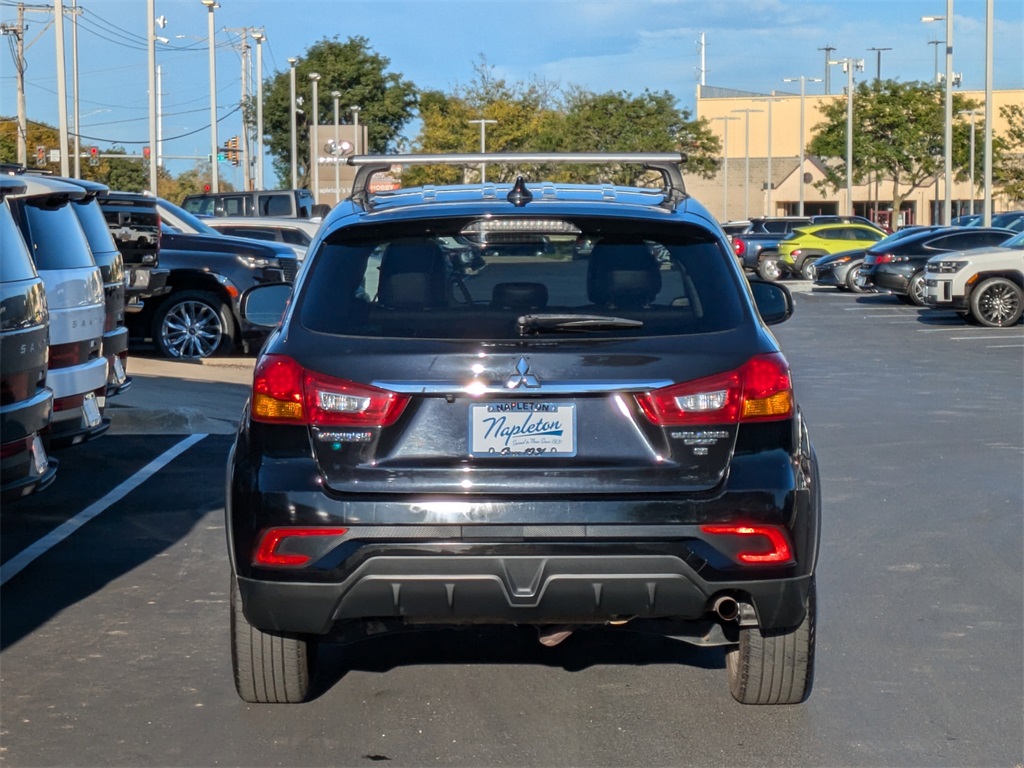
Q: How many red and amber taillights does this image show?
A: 2